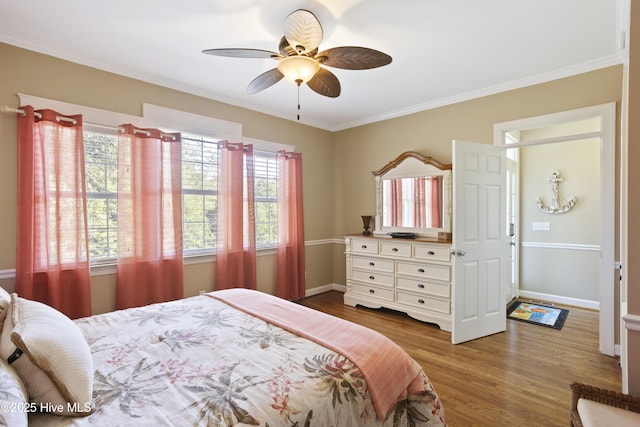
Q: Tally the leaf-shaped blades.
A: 5